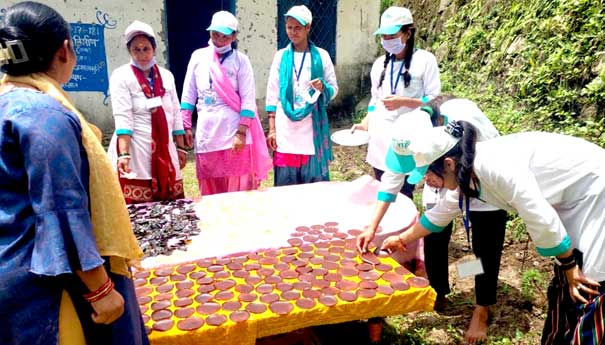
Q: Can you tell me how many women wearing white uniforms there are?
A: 6